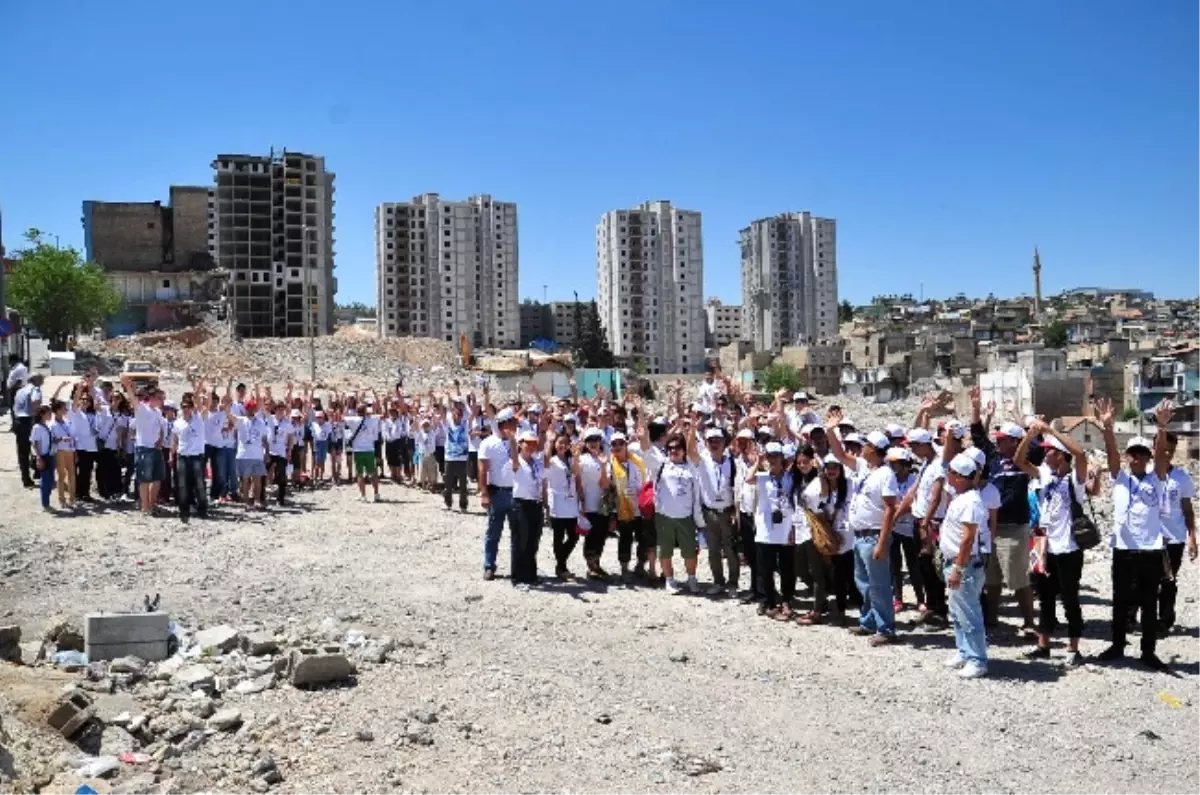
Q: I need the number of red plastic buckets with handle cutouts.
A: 0